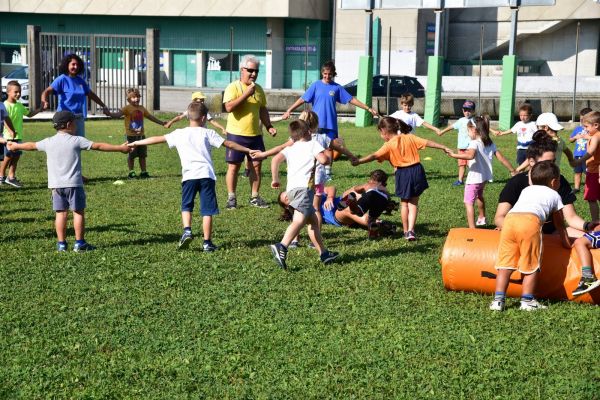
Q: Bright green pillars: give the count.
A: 3